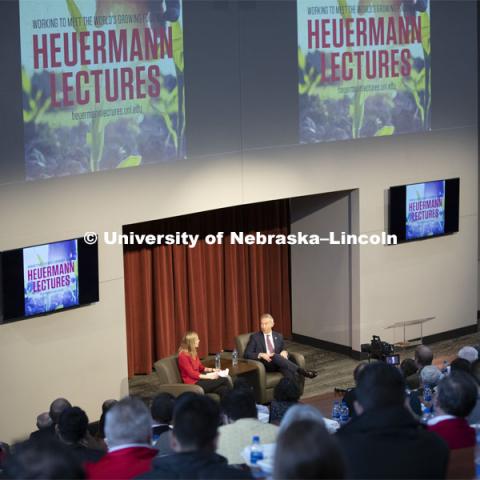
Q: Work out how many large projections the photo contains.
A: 2